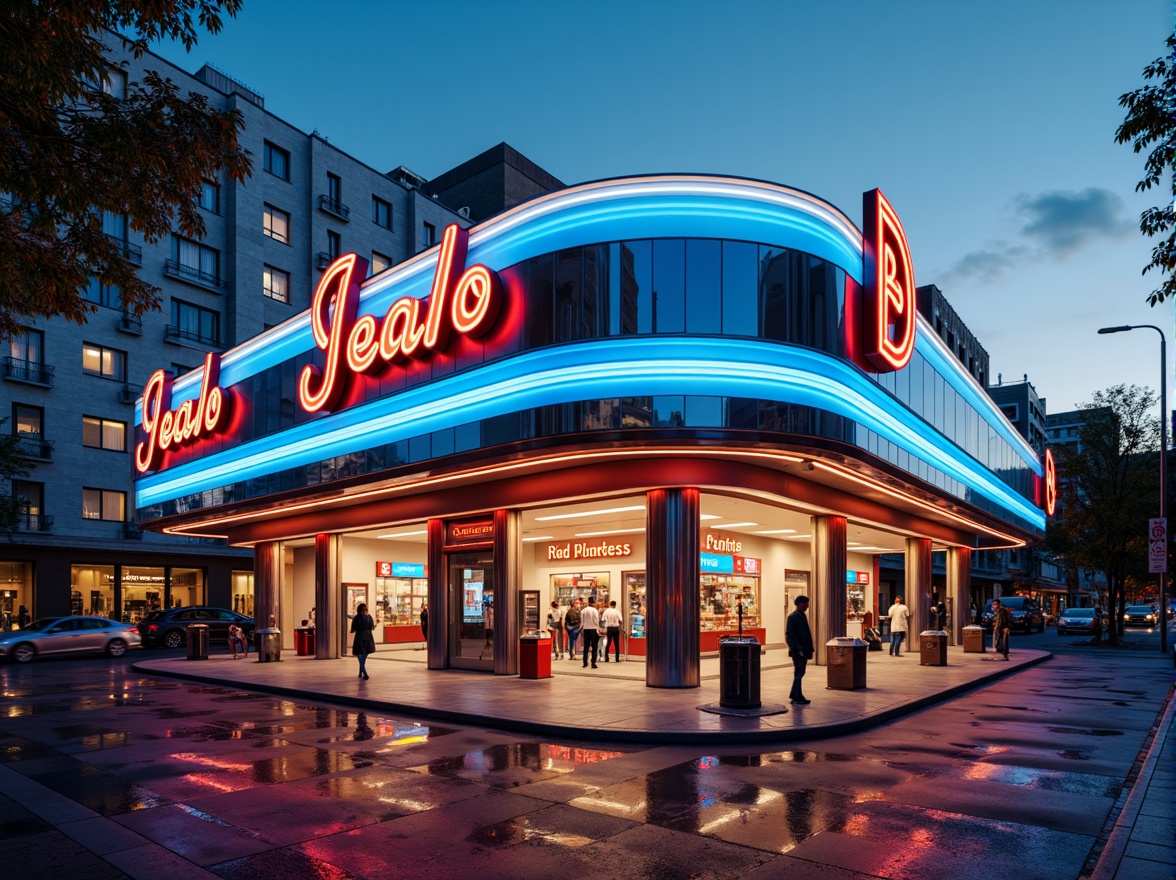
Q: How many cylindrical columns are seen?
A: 8